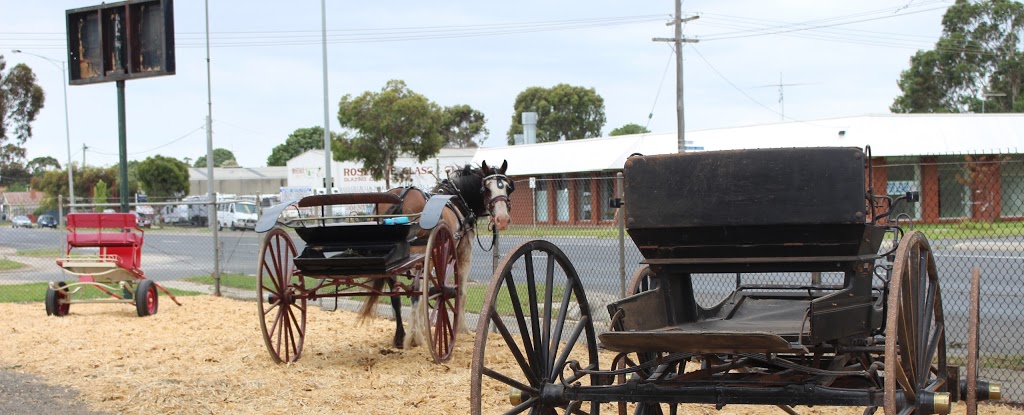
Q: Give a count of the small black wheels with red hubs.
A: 2